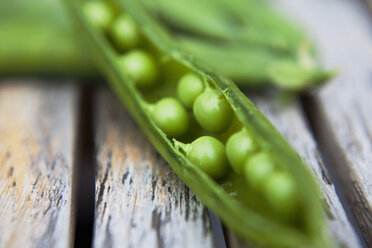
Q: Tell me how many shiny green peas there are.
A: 10